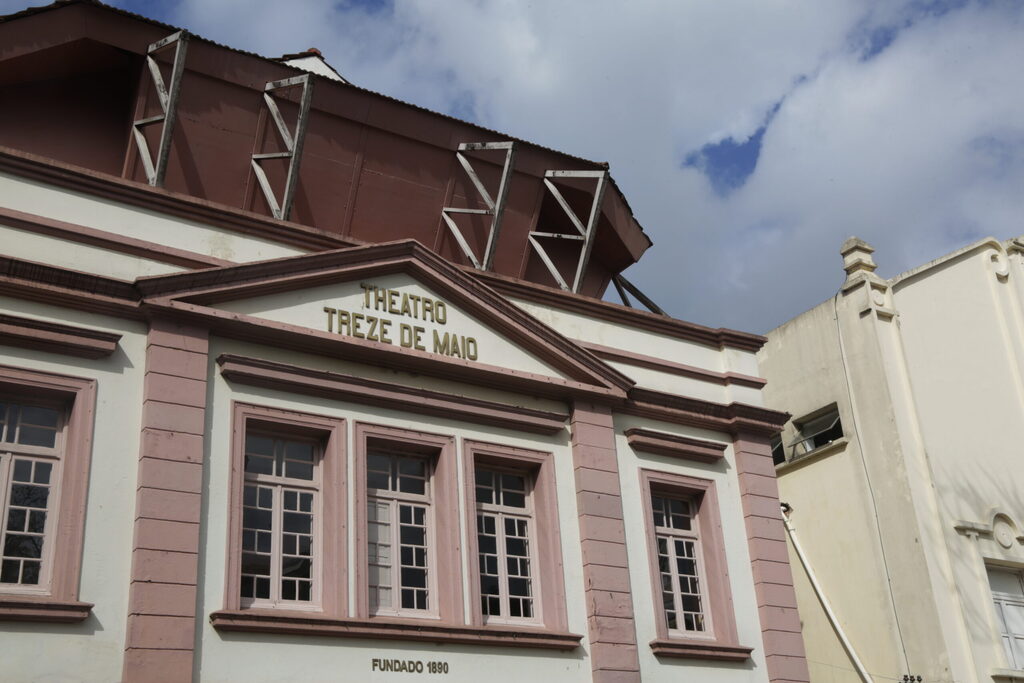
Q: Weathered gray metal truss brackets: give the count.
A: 4